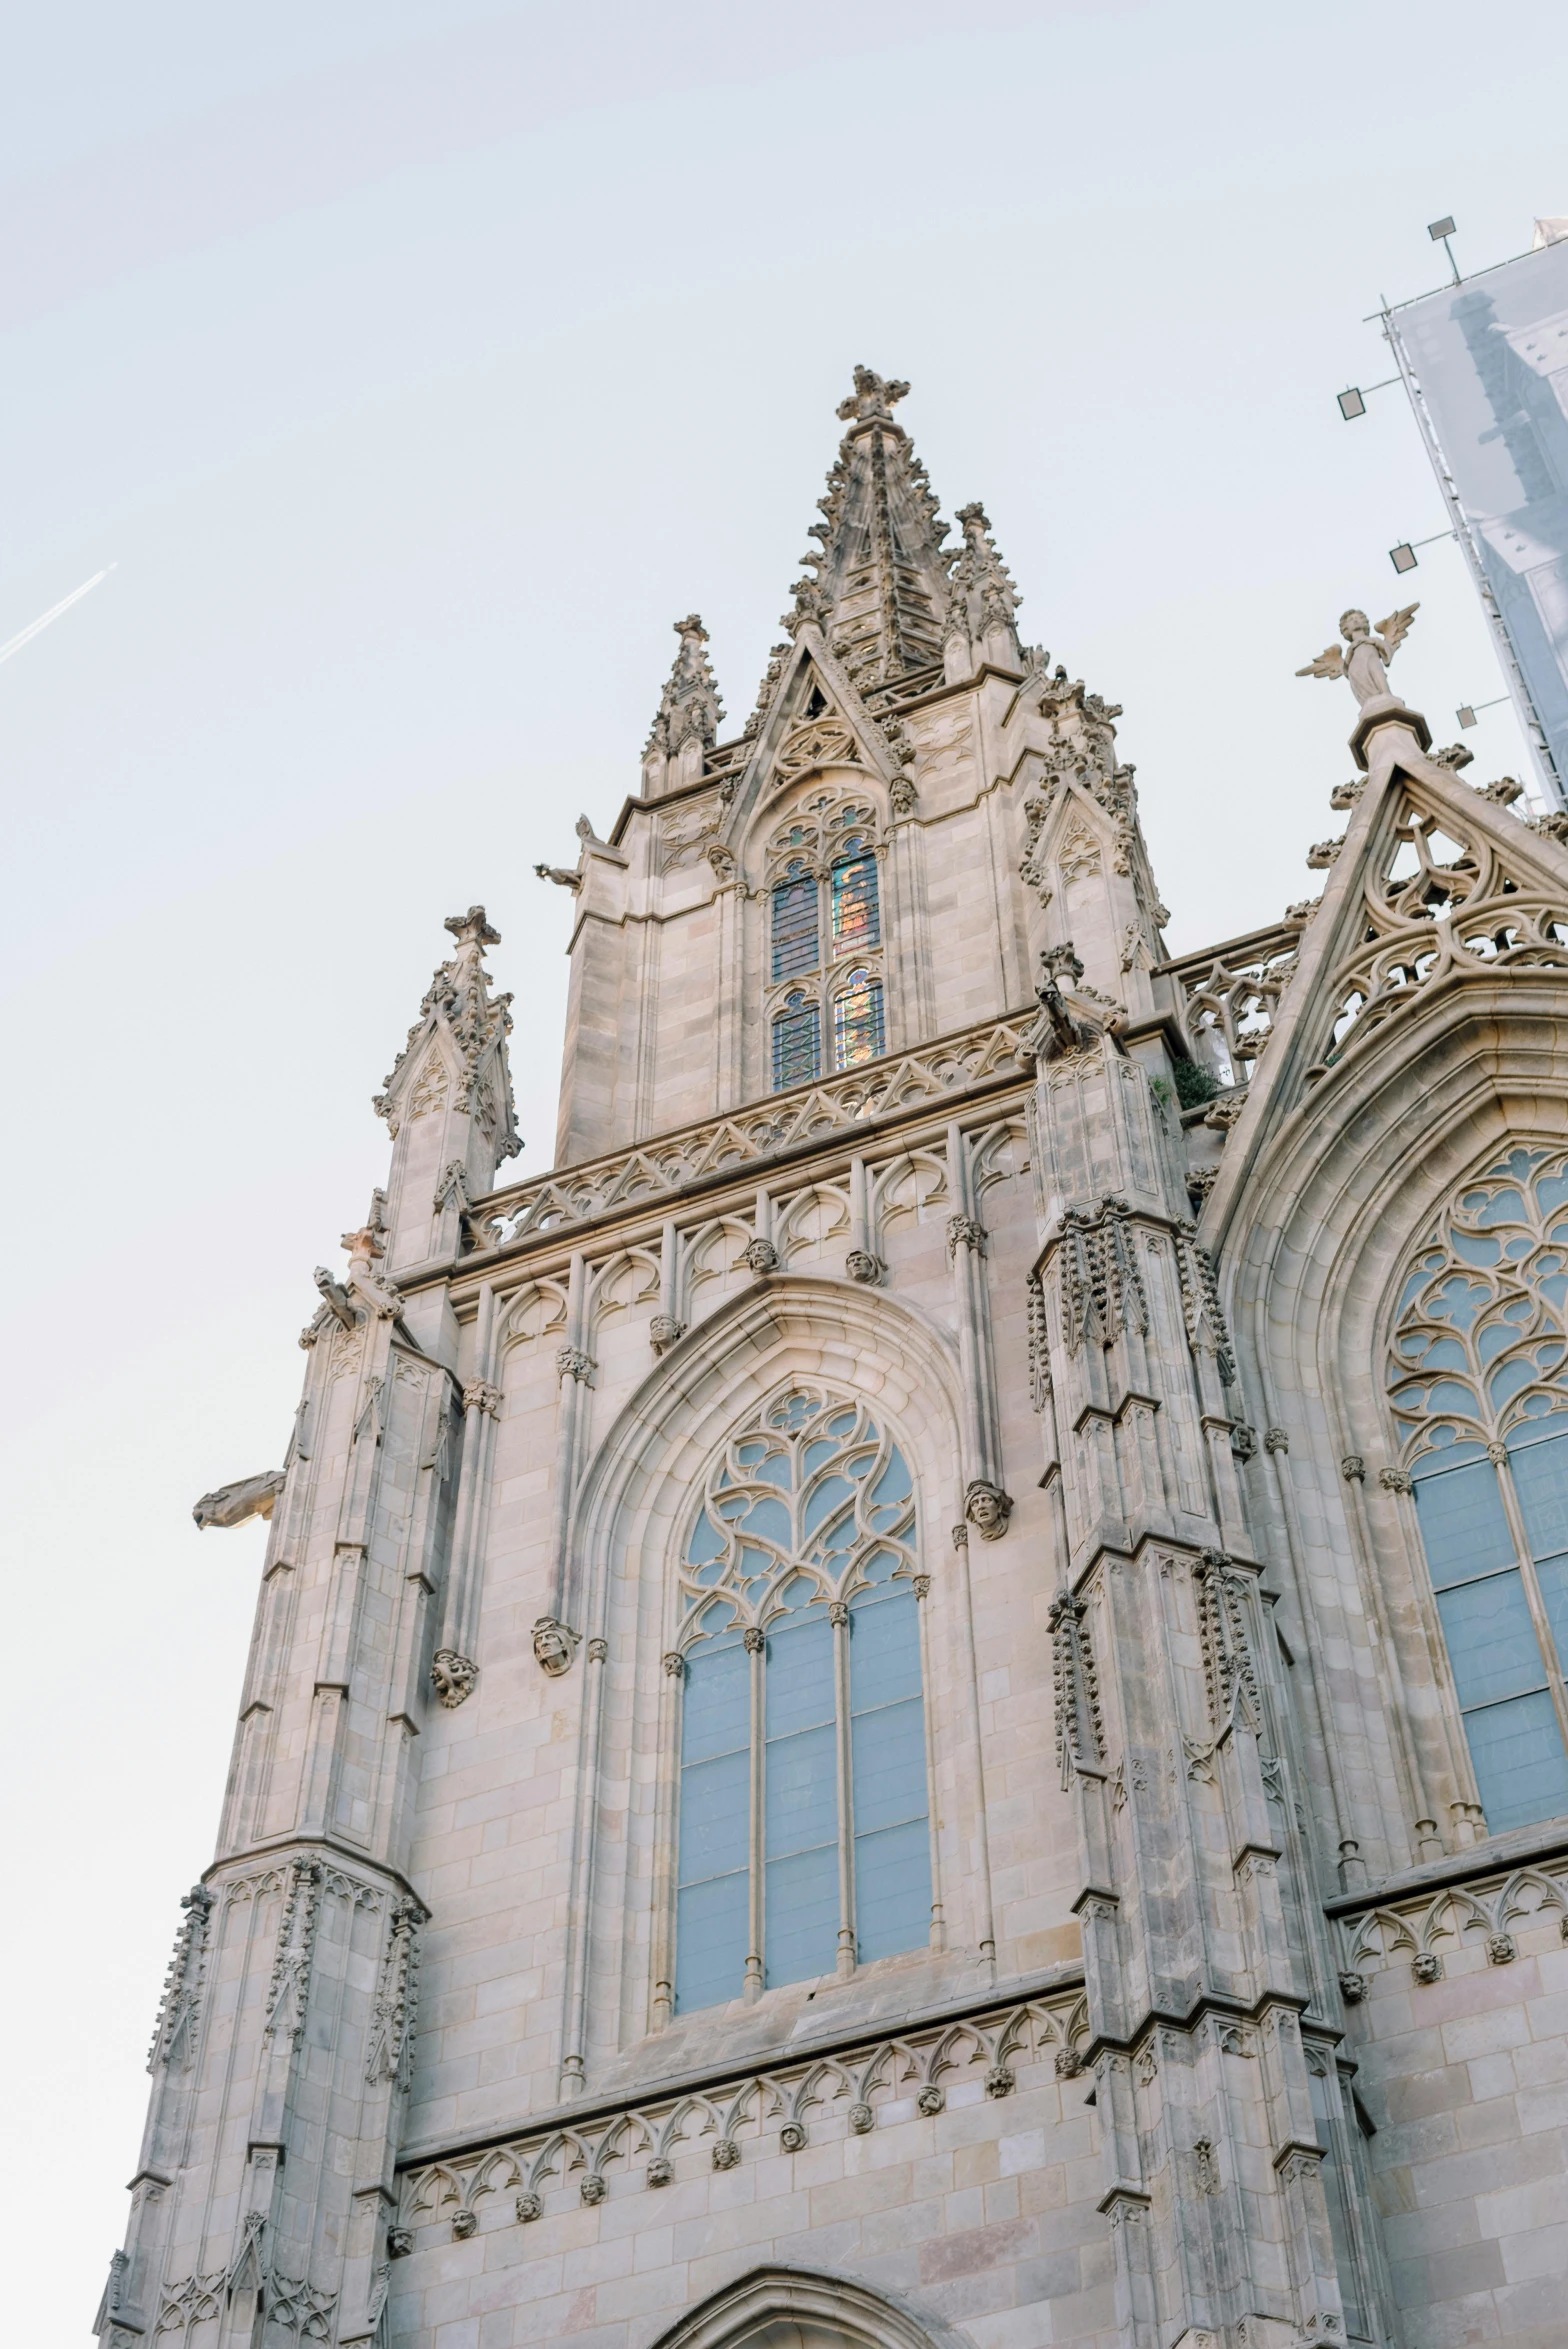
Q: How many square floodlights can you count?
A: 4